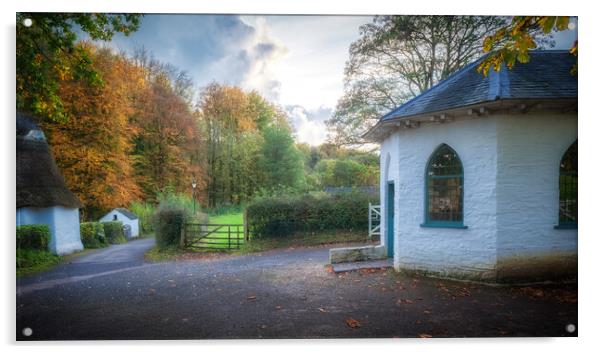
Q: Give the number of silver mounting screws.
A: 4